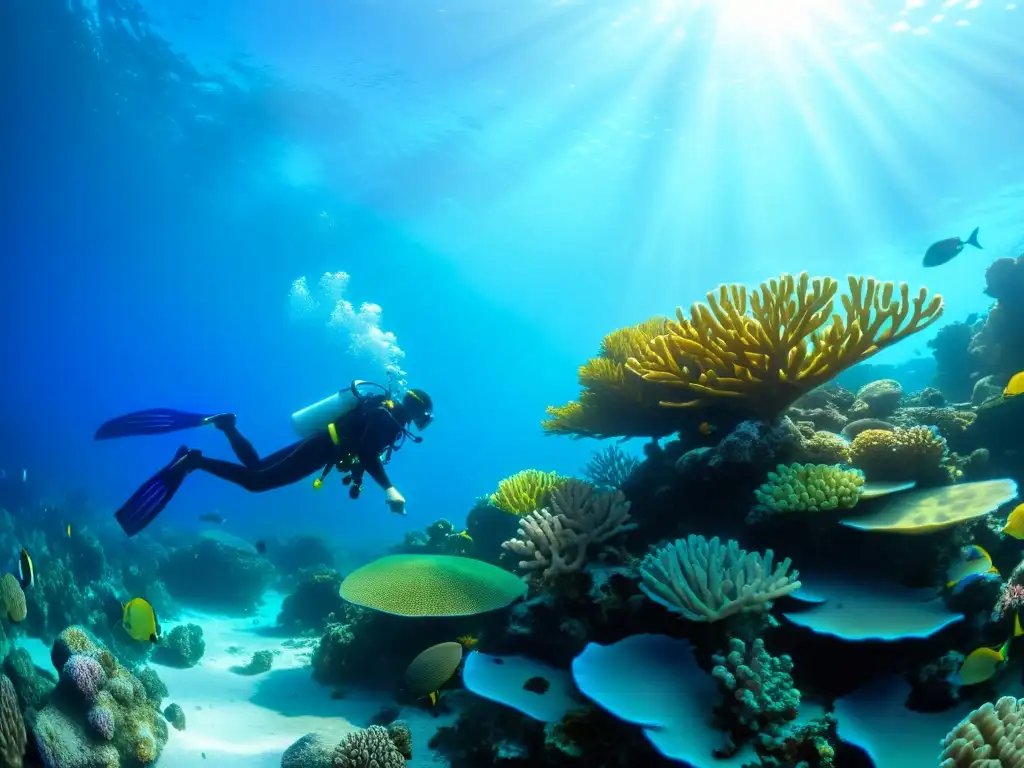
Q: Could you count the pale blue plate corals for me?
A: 4